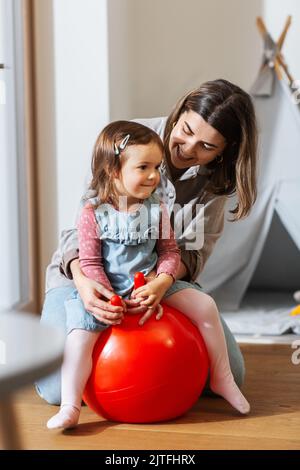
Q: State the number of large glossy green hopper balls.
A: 0